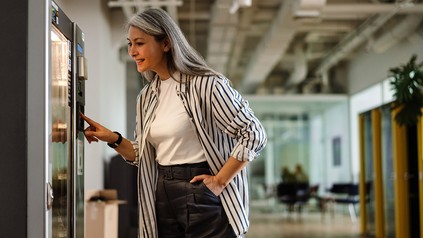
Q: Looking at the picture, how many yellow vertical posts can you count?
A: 4